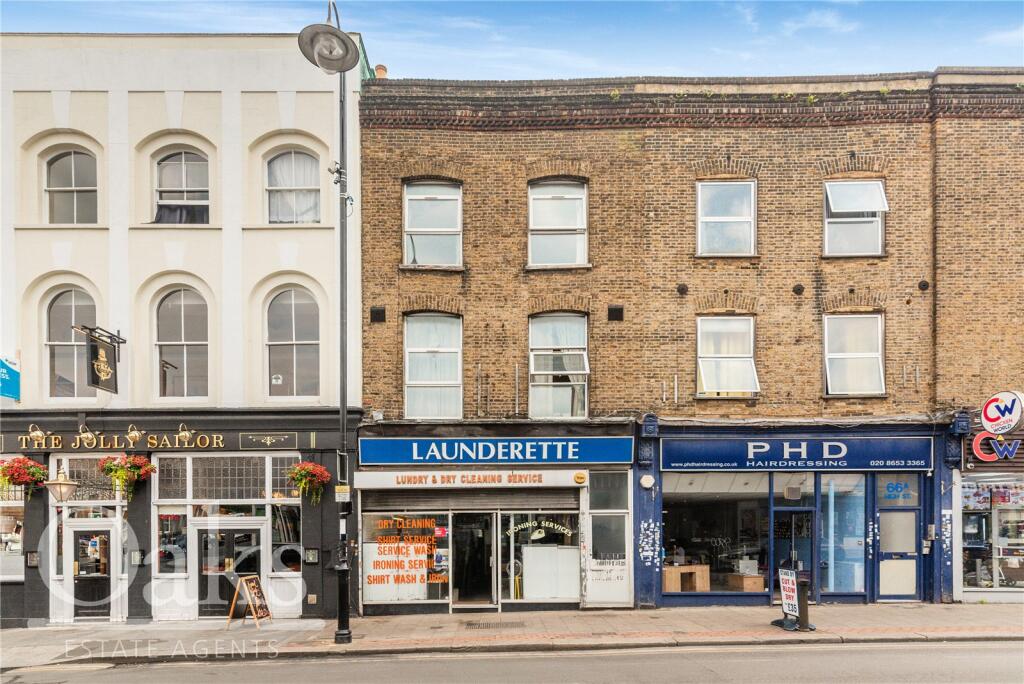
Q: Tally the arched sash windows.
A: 6